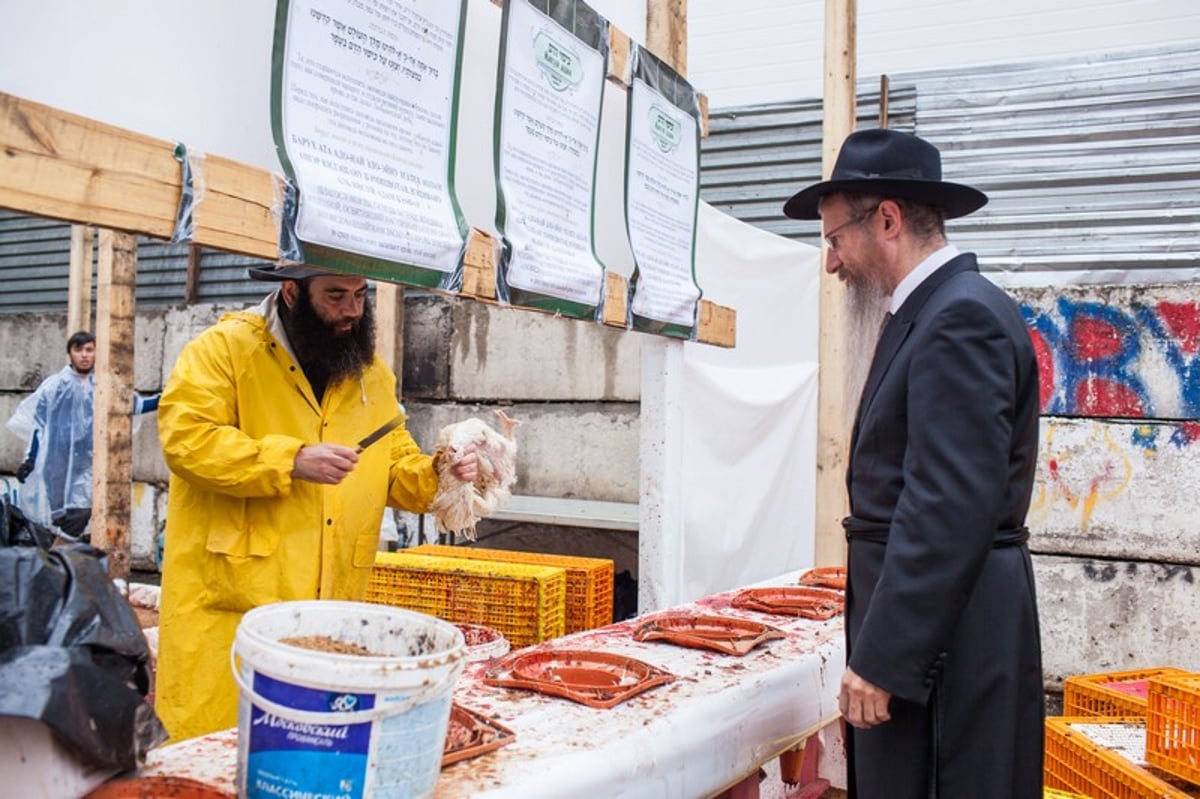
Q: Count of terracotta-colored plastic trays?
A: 6